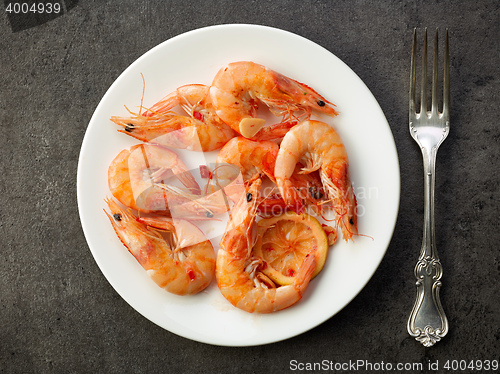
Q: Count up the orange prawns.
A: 7